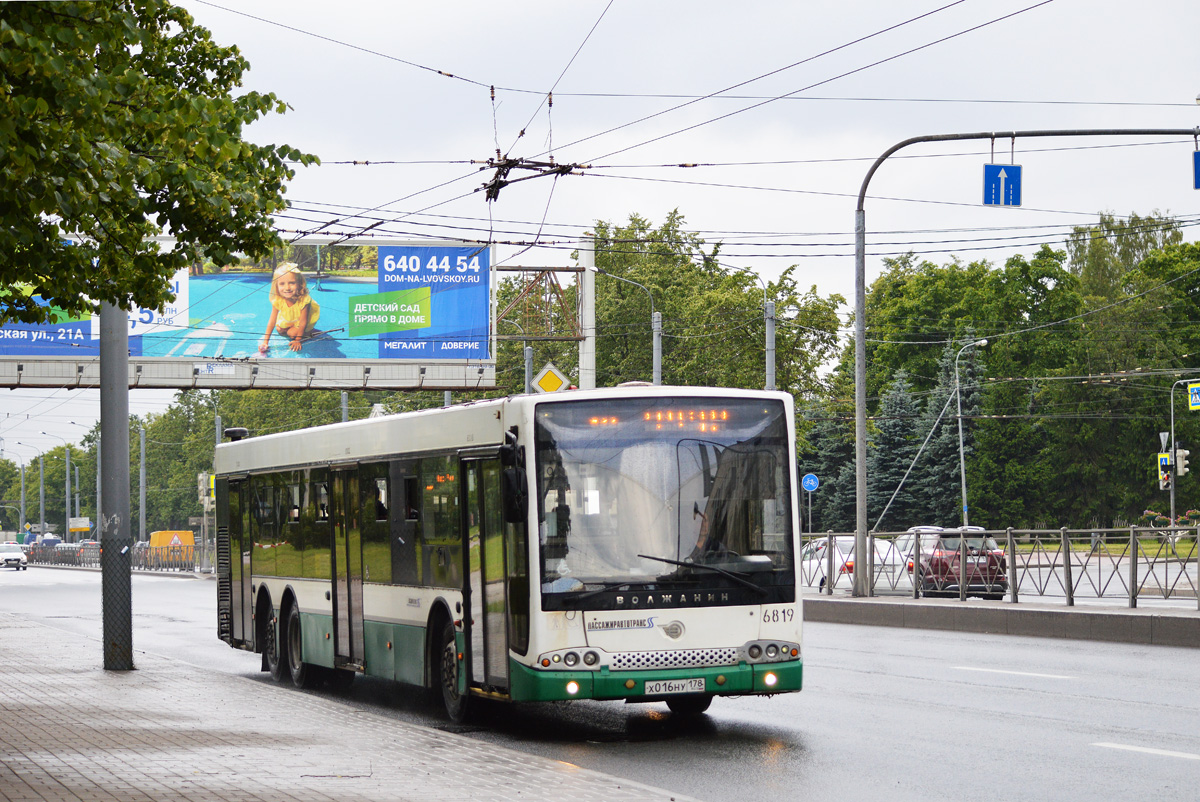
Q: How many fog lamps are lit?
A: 2